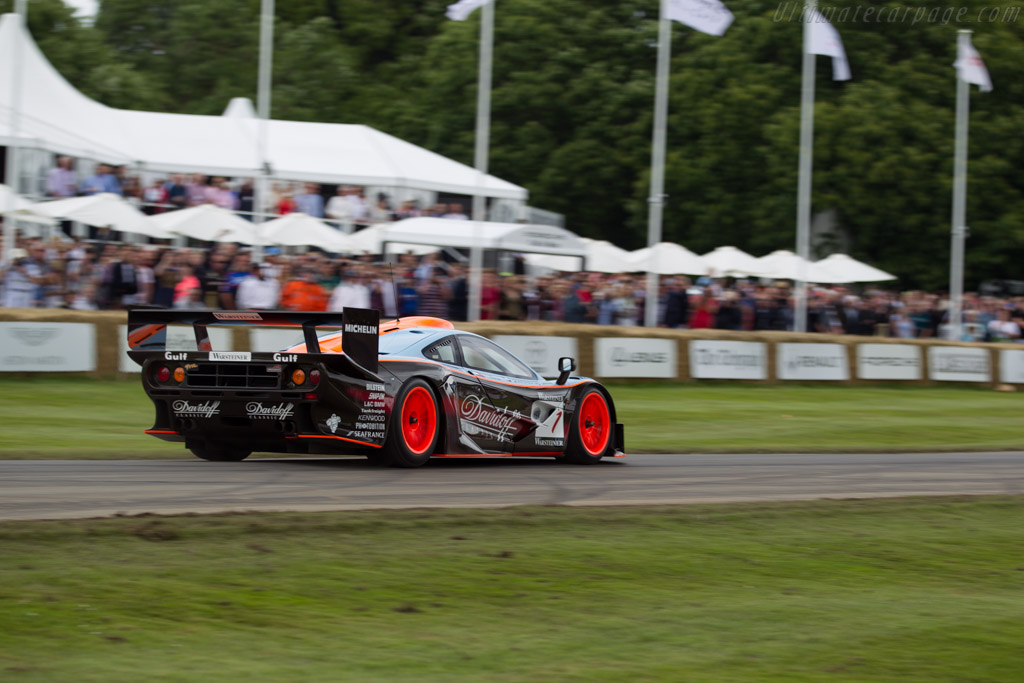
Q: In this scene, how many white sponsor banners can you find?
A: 10